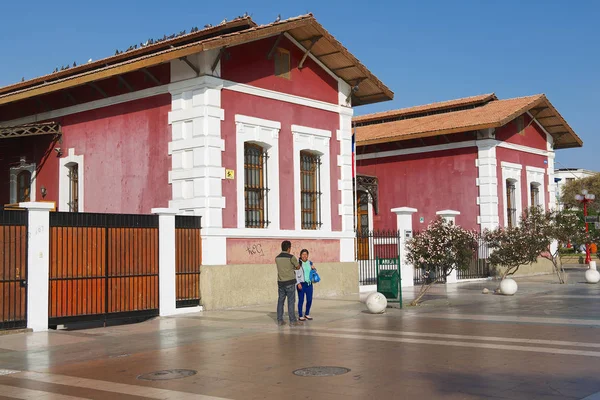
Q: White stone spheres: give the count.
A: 3